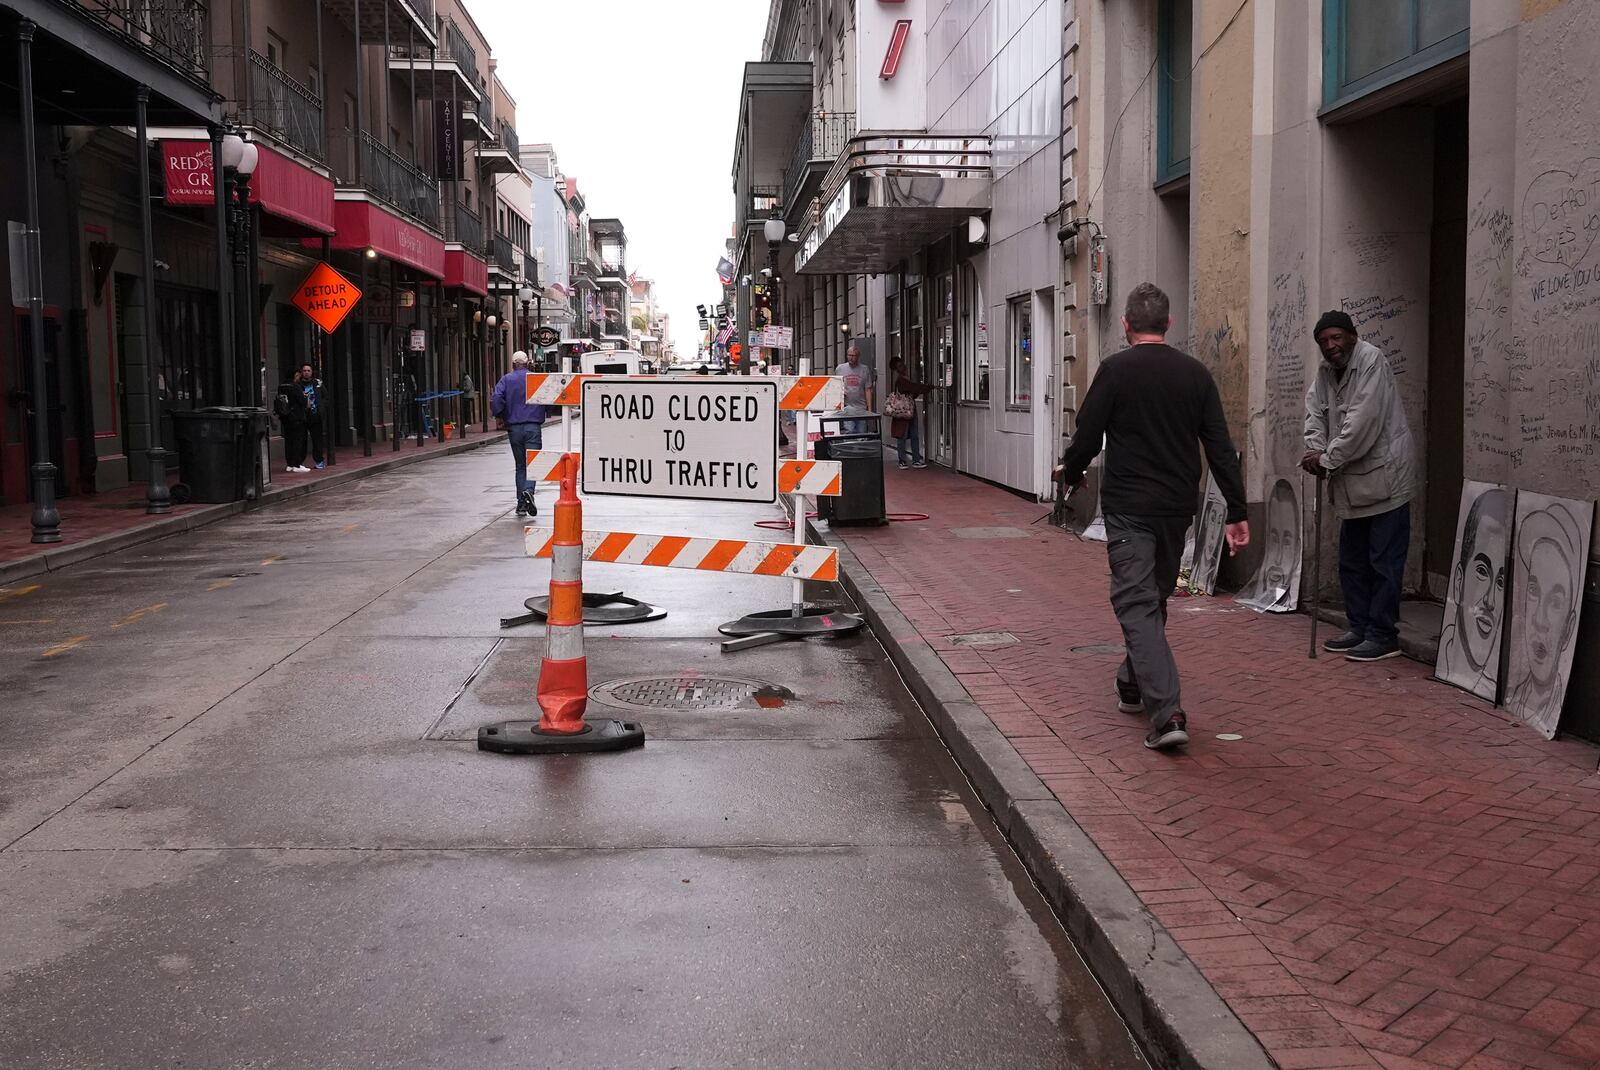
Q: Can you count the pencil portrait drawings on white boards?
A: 4